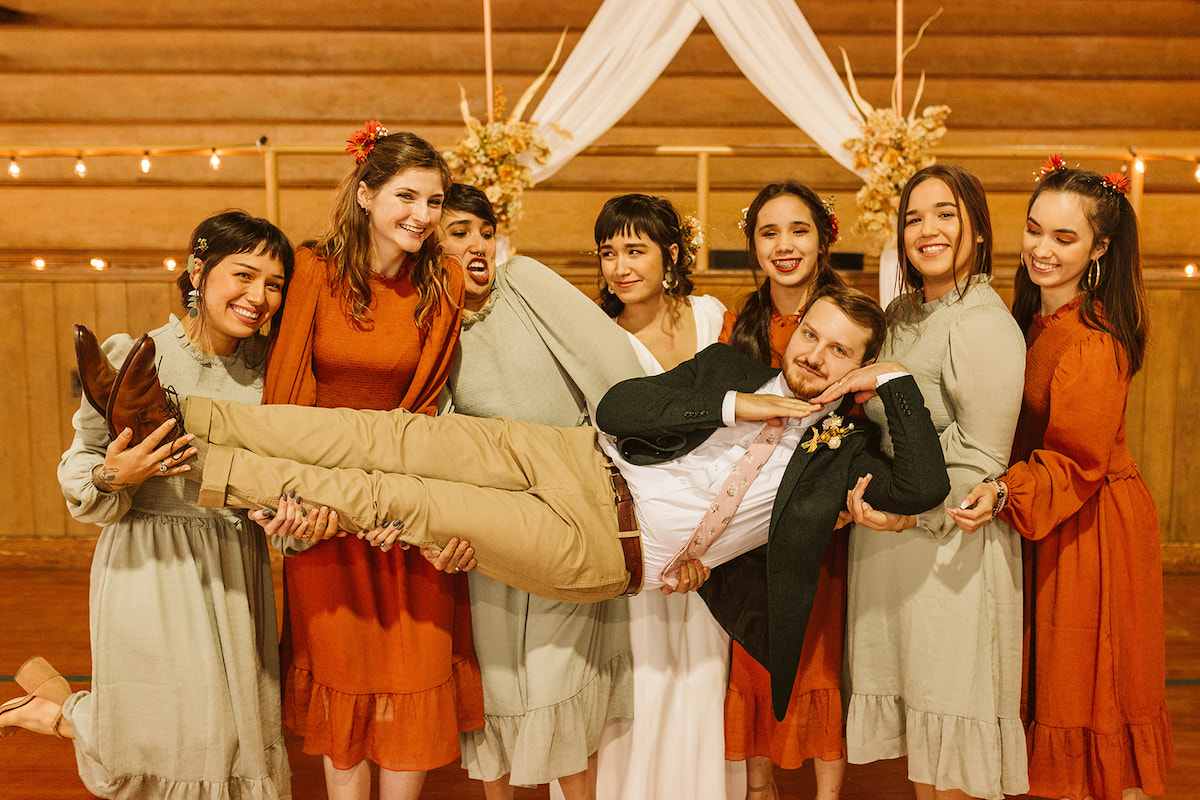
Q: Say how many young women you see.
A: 7